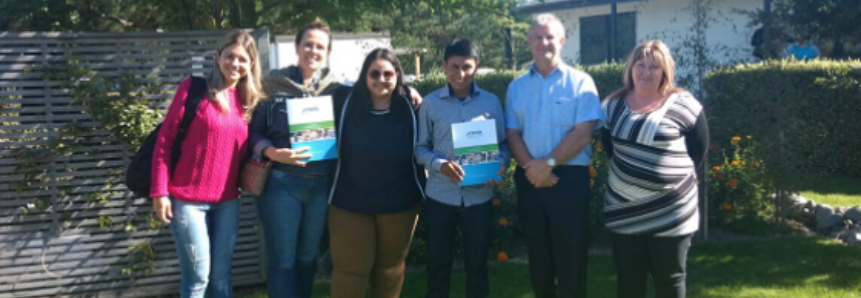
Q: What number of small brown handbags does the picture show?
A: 1